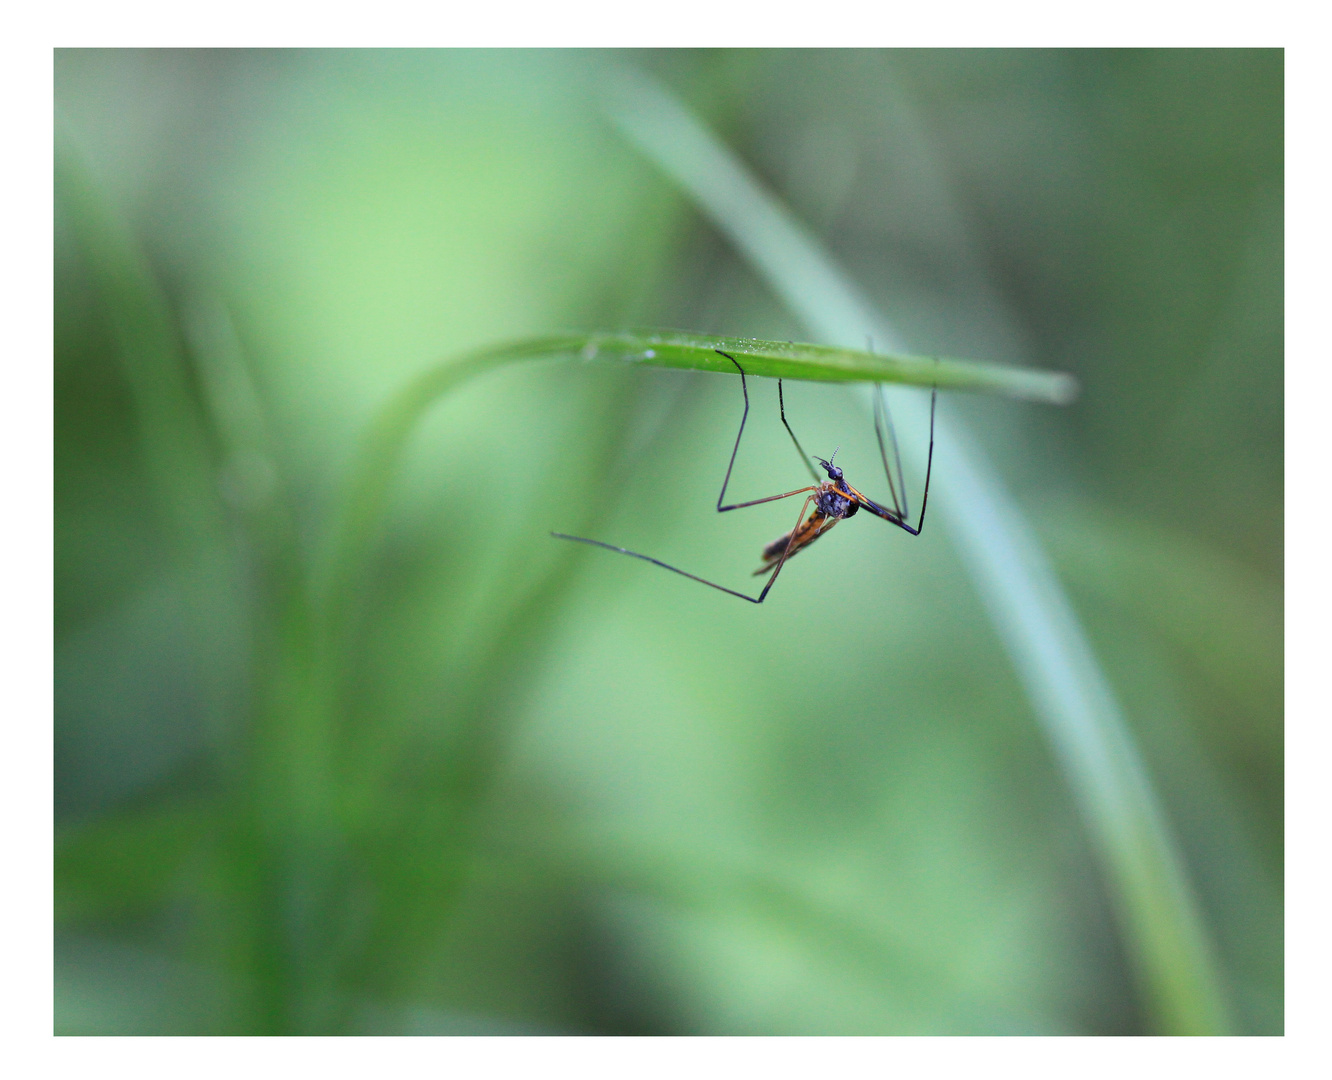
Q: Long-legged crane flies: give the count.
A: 1